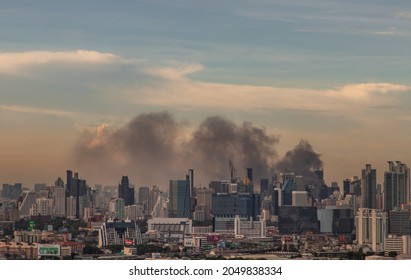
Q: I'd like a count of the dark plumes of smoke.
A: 3